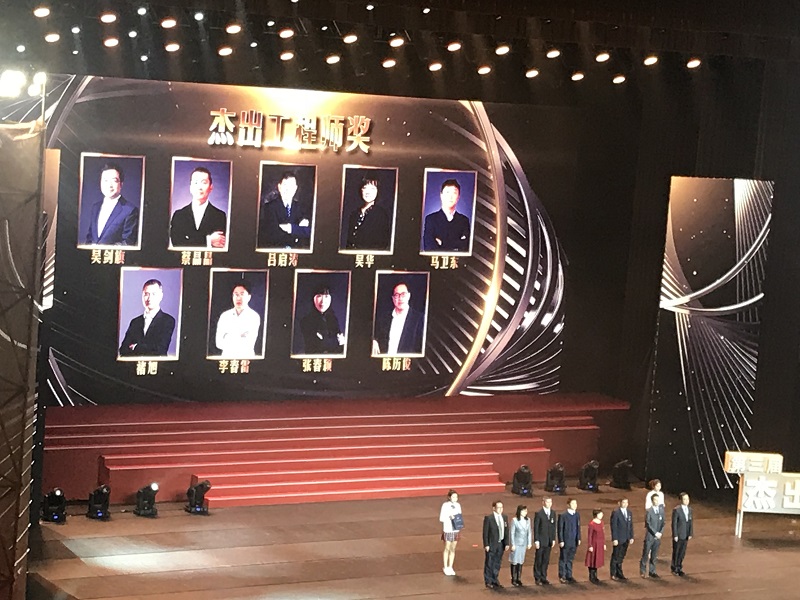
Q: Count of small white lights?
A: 14